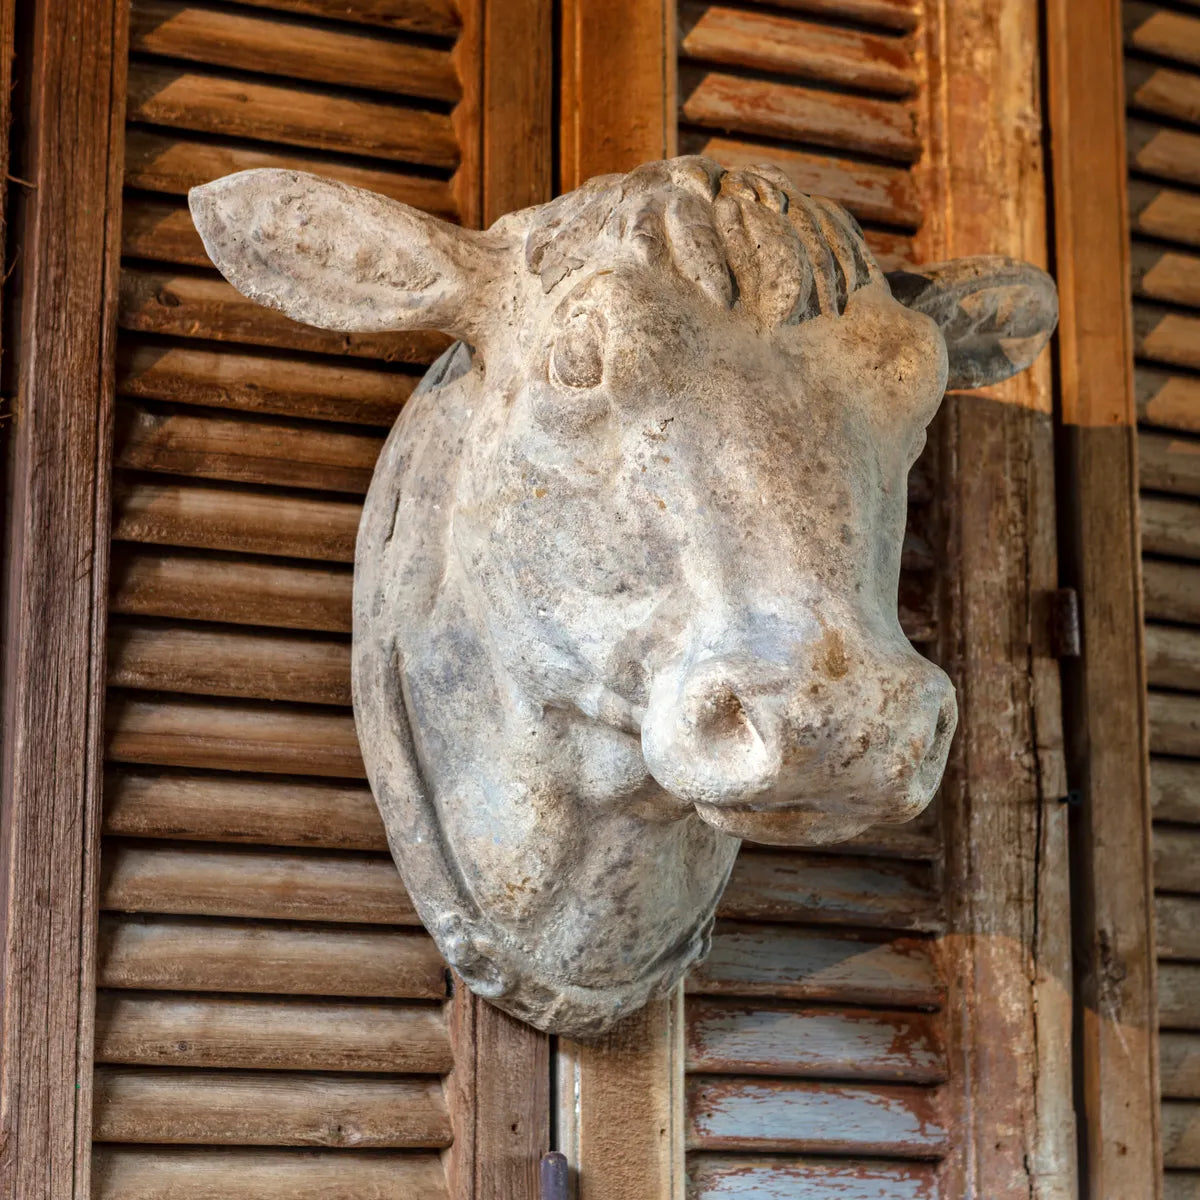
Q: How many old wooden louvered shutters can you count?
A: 3